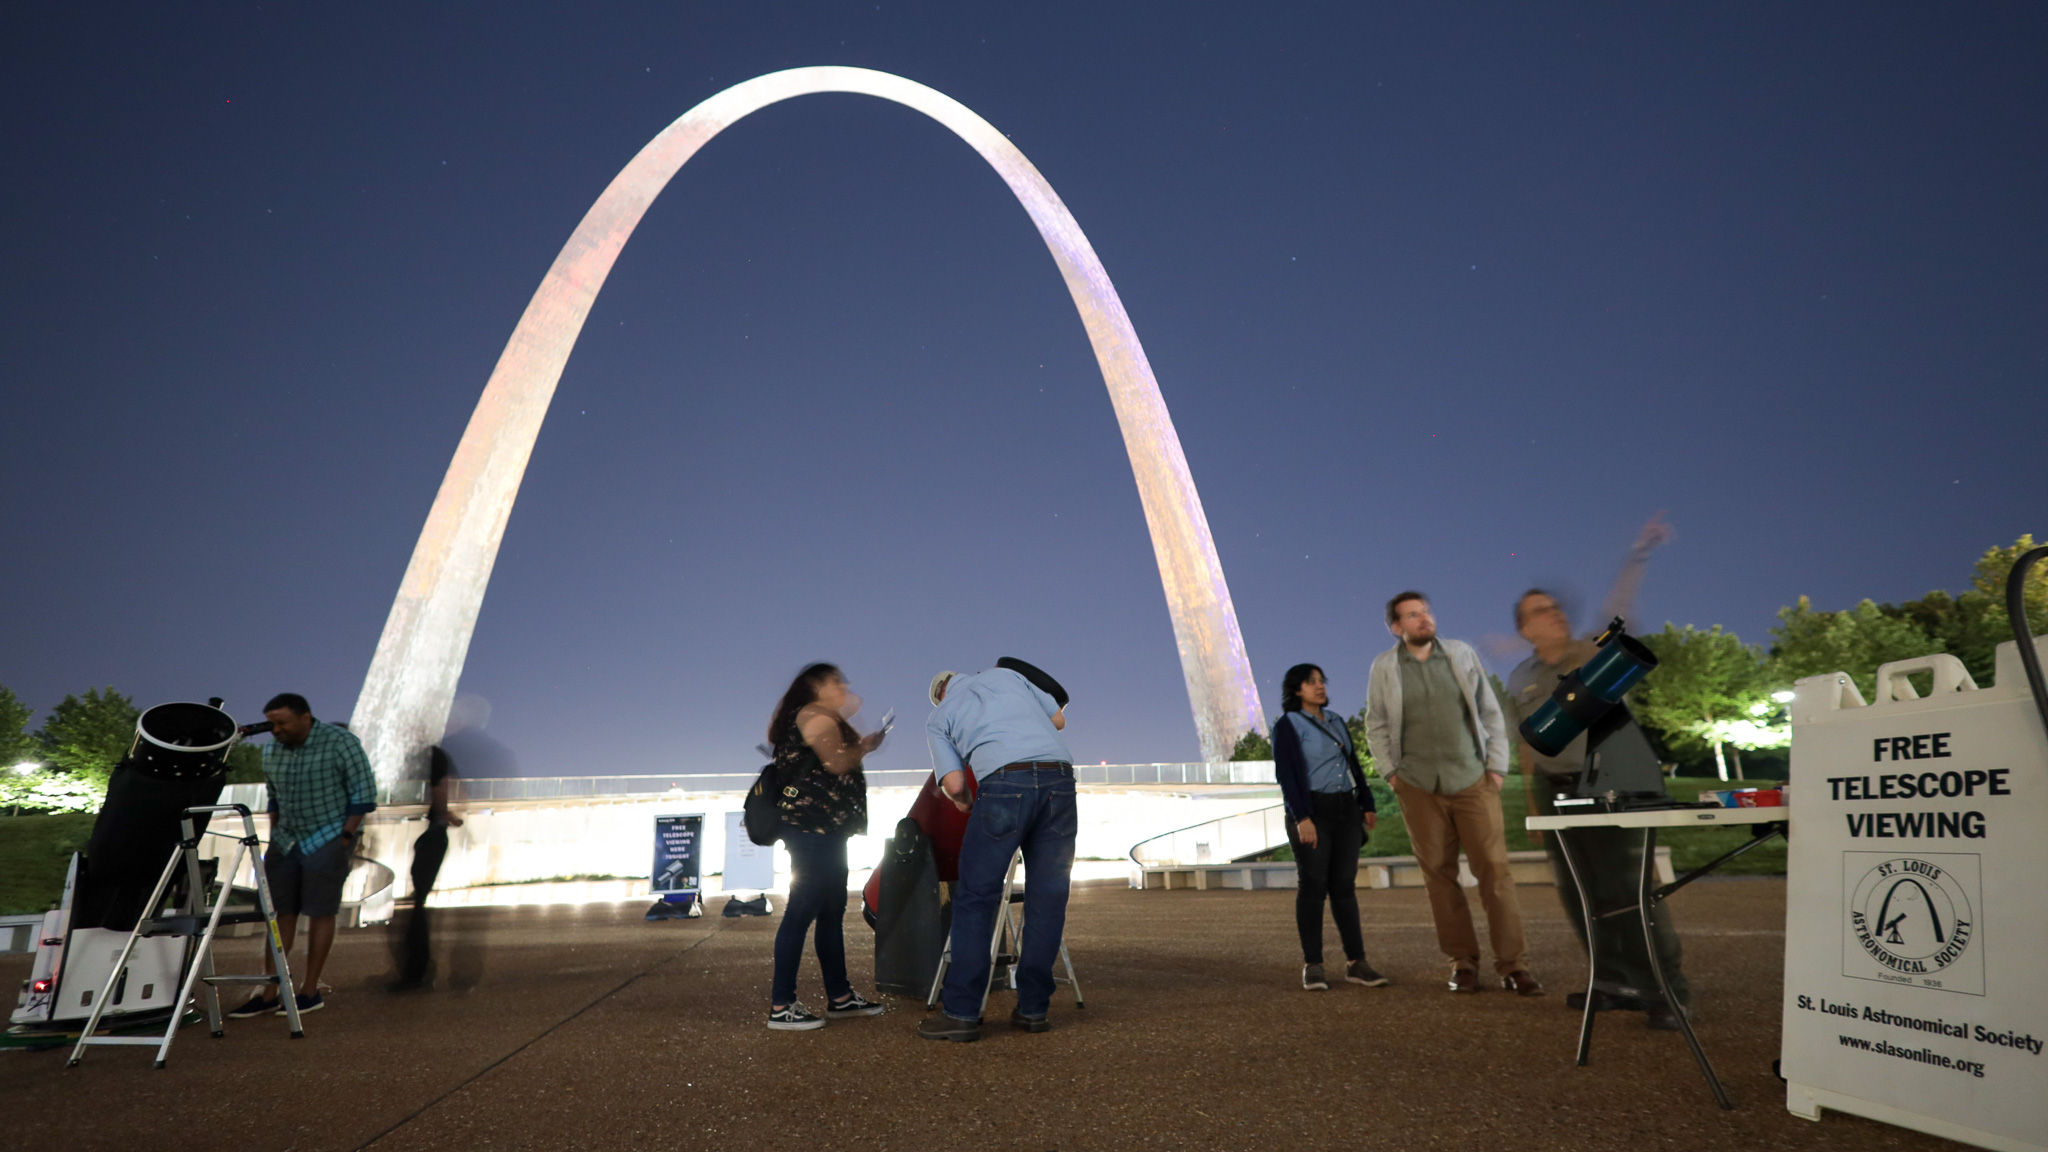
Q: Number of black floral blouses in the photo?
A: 1